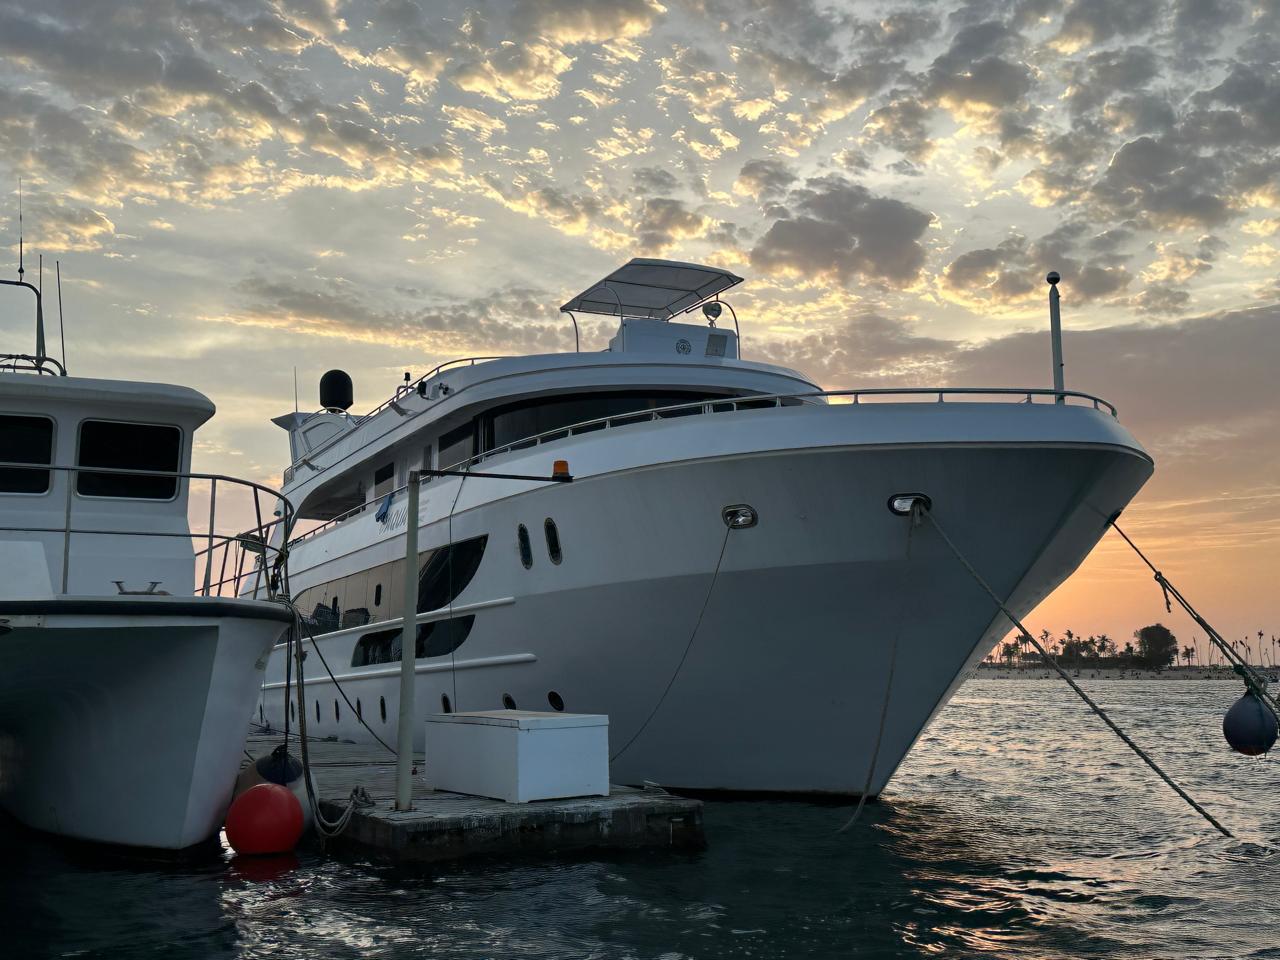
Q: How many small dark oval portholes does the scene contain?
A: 11